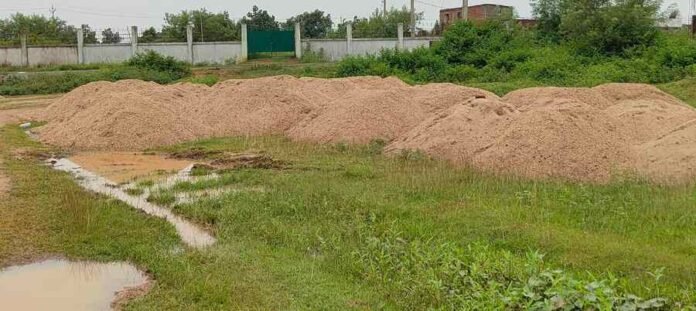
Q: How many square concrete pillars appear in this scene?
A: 8